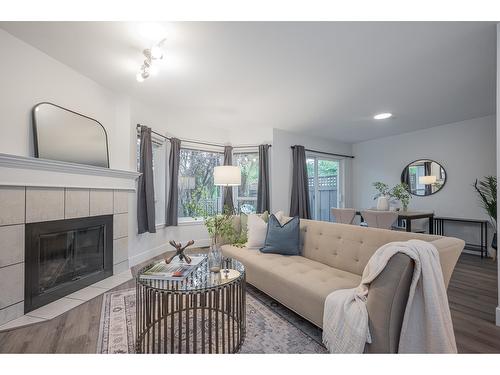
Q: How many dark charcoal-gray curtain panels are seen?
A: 5